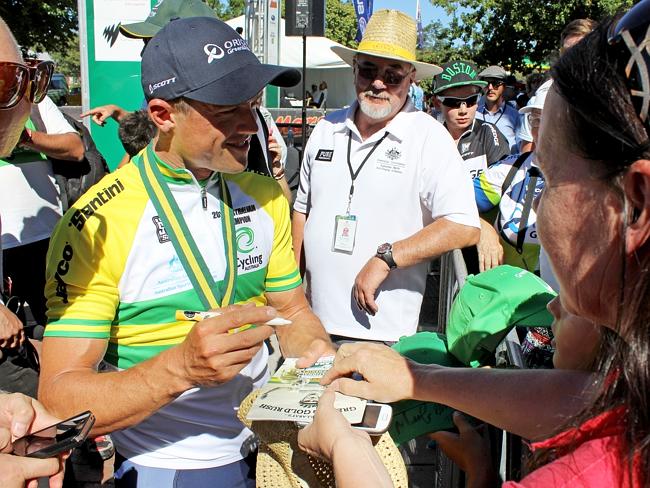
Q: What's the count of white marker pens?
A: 1